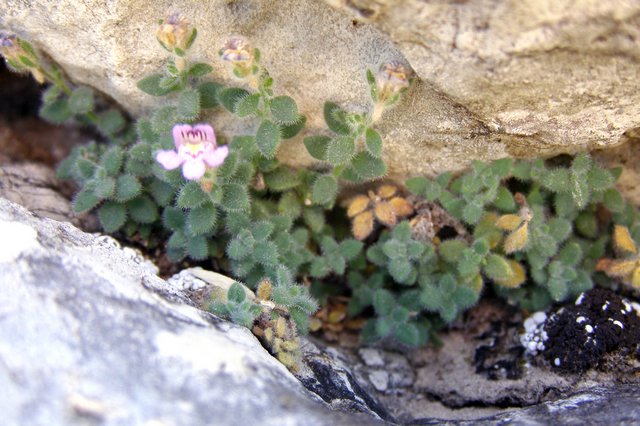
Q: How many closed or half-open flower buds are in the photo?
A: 4